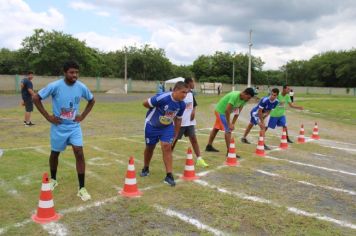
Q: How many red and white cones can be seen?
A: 8